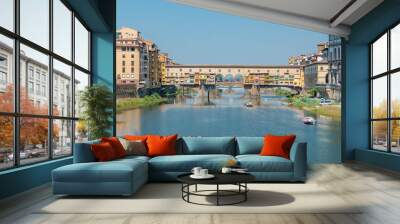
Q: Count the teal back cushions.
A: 2